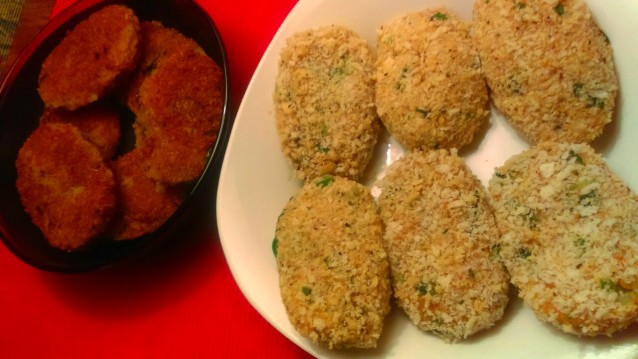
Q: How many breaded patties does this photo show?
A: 12